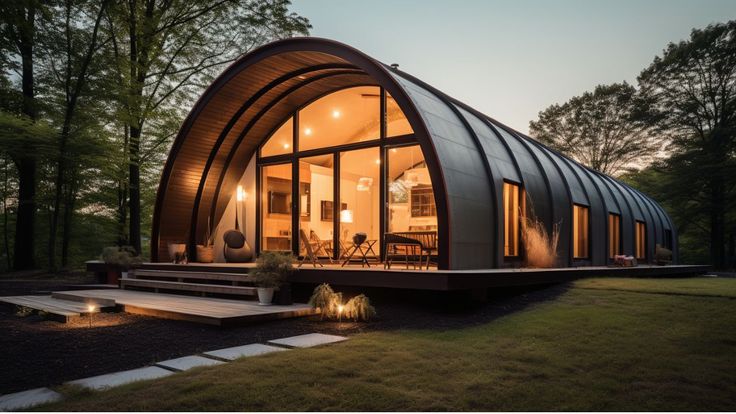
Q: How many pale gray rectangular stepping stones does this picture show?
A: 5